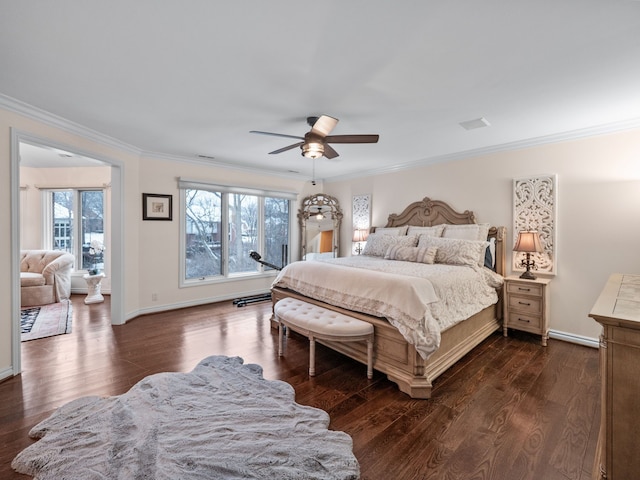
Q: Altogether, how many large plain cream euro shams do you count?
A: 3